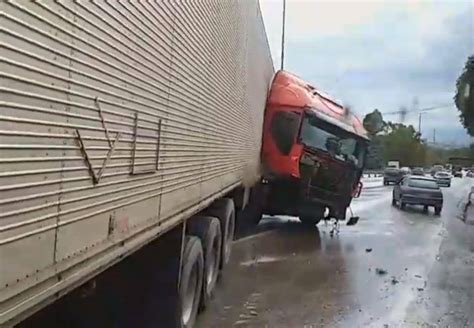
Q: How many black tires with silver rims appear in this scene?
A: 3